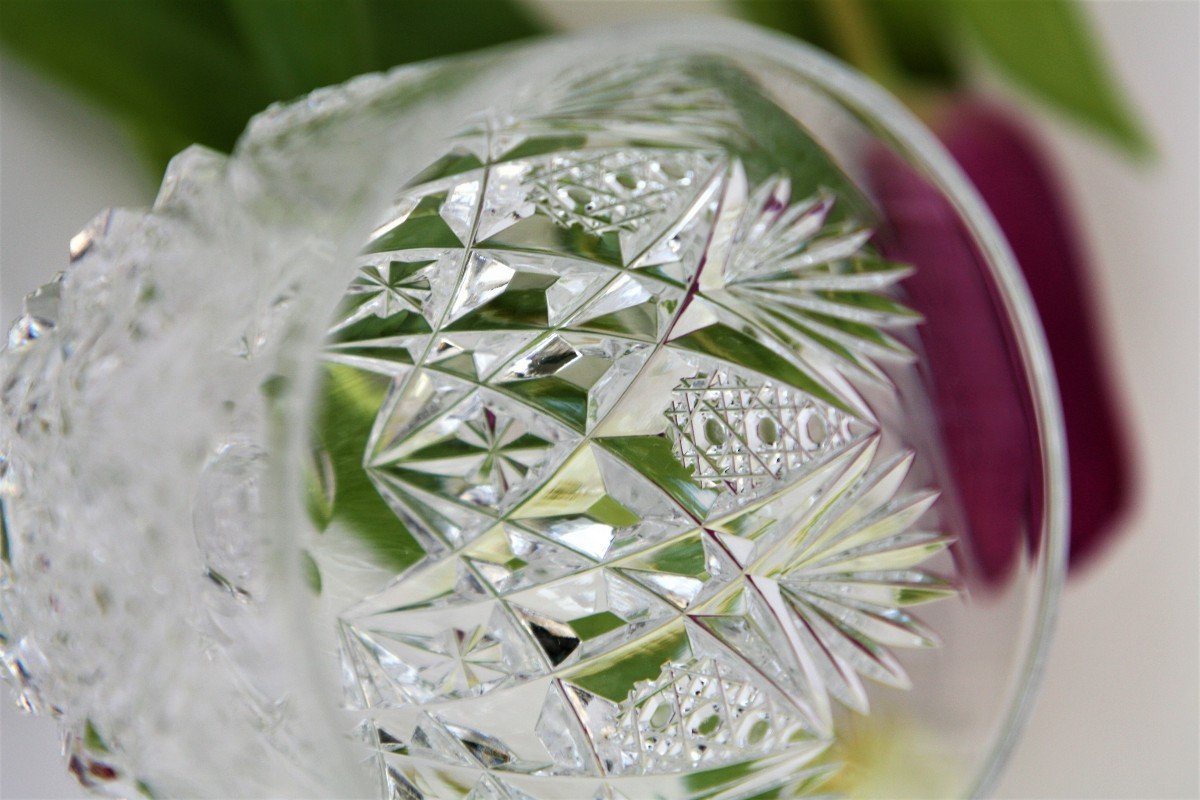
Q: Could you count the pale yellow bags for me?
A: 0